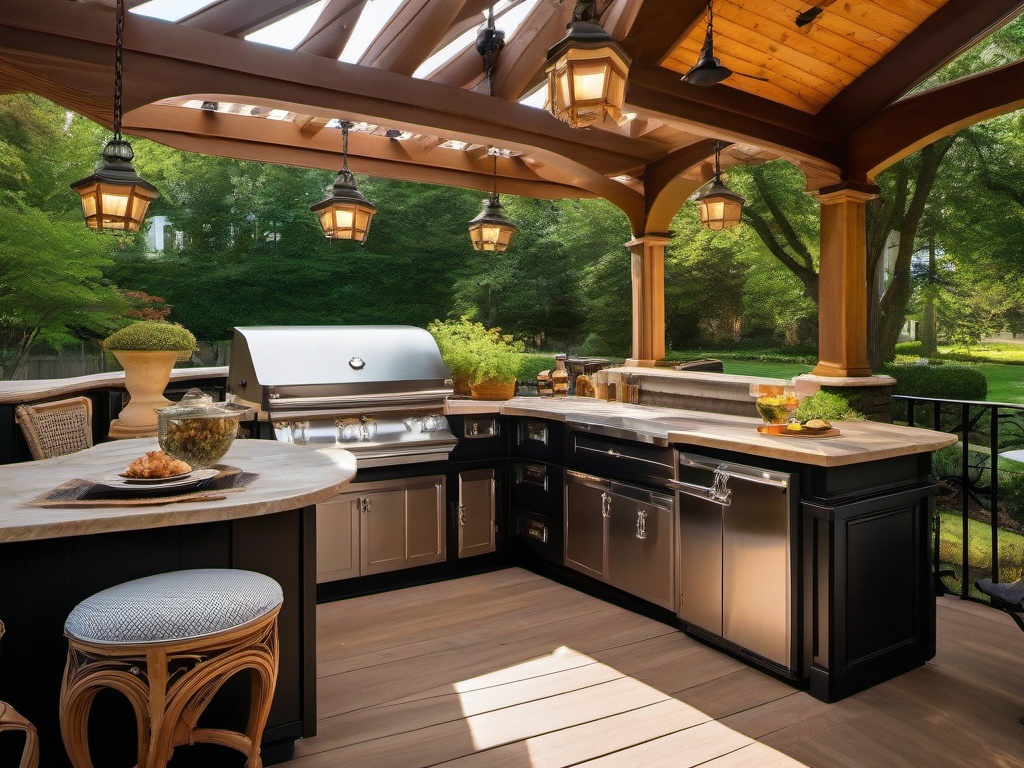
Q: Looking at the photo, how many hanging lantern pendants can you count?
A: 5